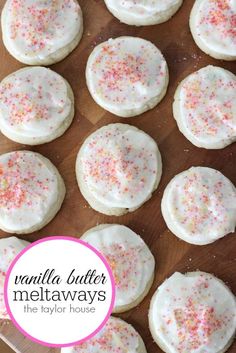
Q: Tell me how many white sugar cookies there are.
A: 13